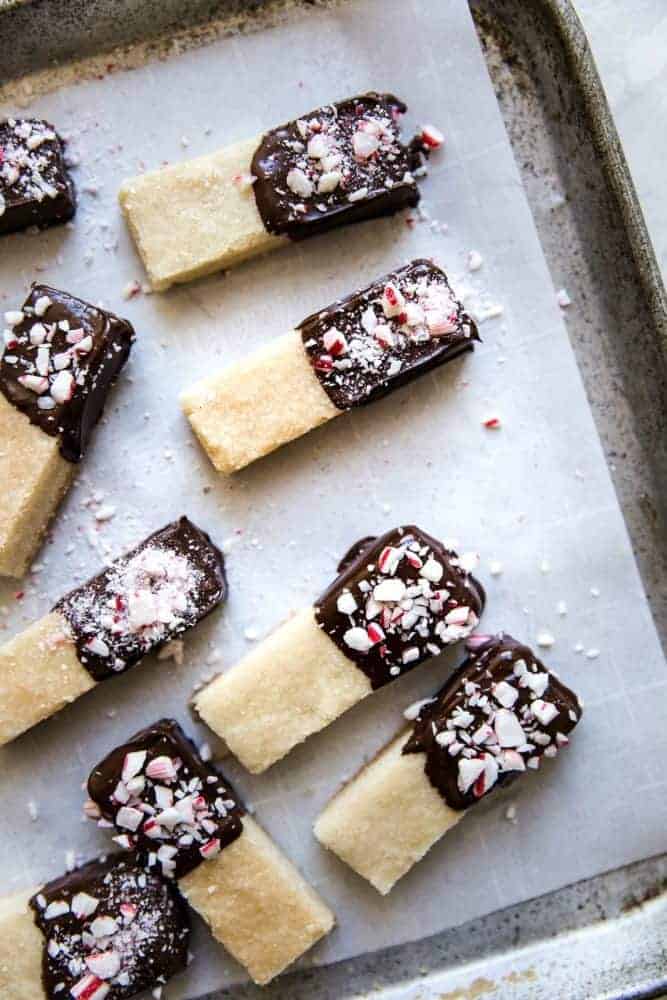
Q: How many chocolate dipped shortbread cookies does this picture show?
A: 9